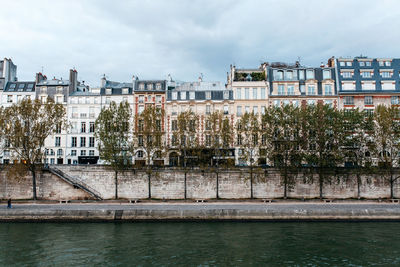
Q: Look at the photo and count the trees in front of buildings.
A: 10